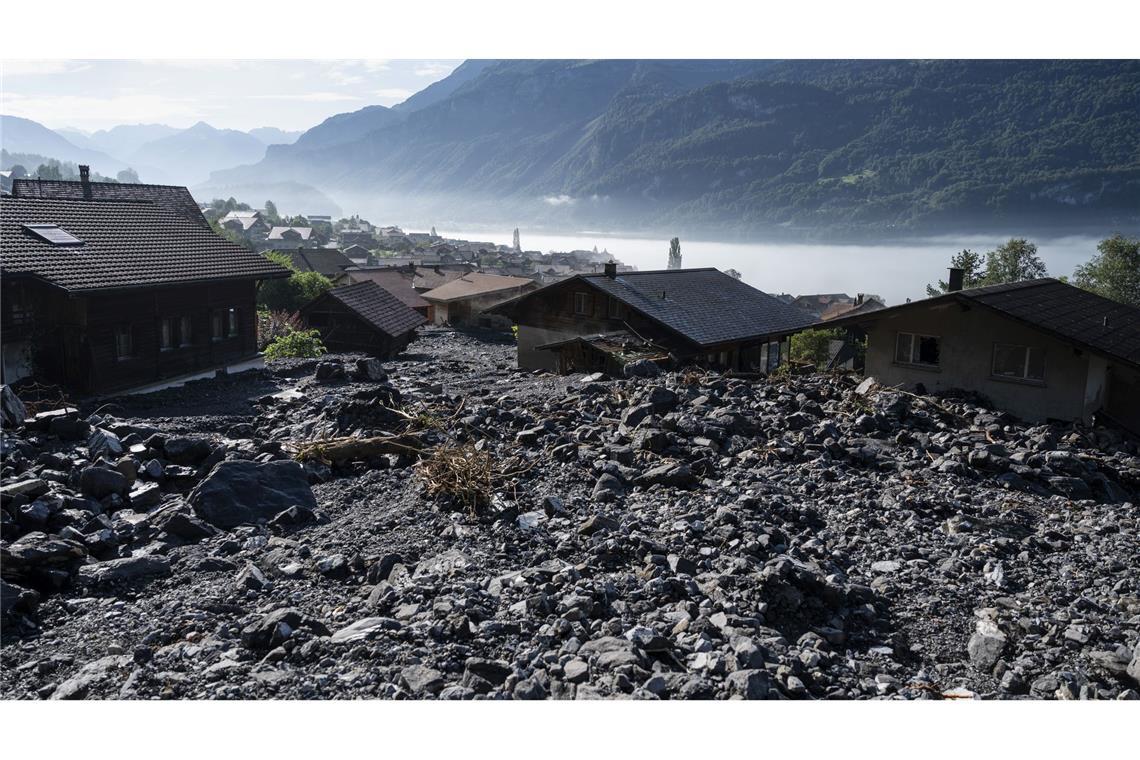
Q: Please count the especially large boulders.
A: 1